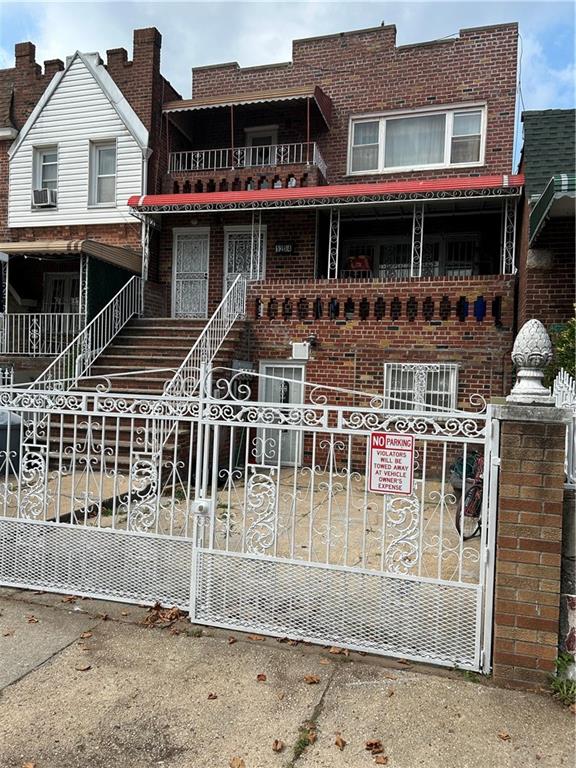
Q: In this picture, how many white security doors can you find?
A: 3